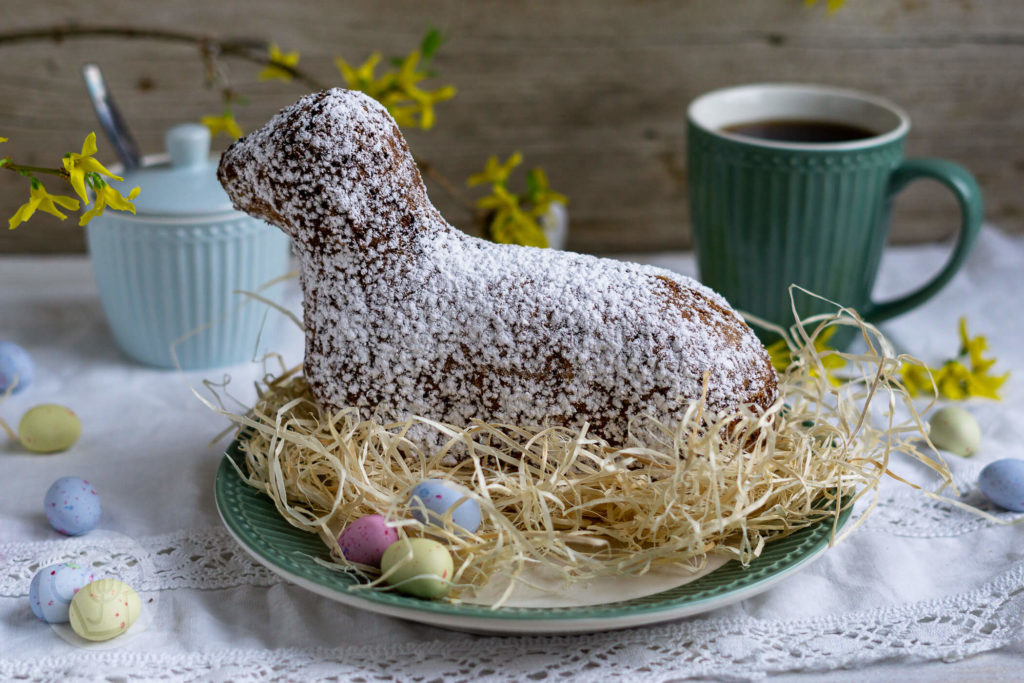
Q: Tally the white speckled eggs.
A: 0